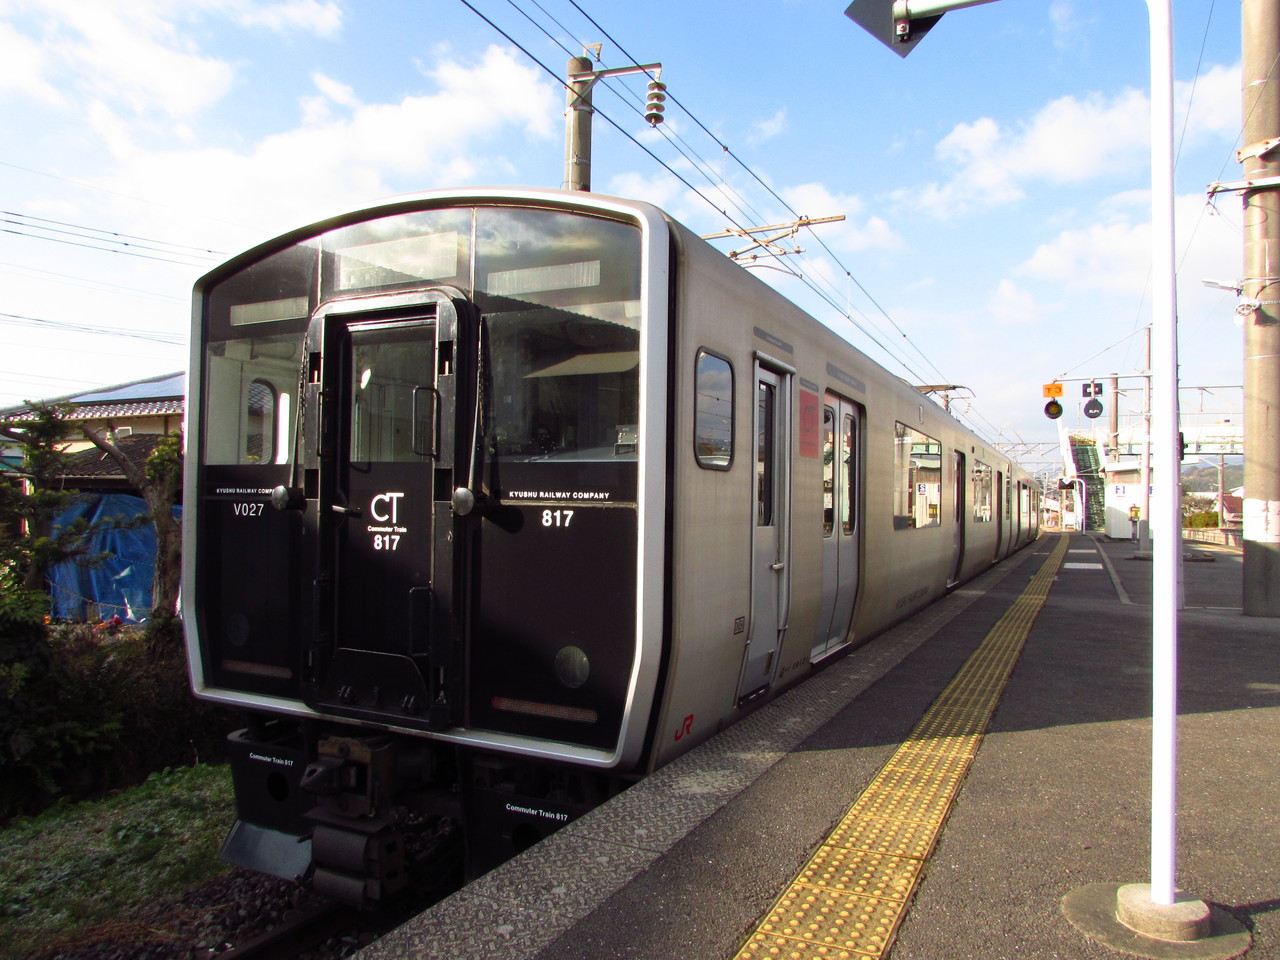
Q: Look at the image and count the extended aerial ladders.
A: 0